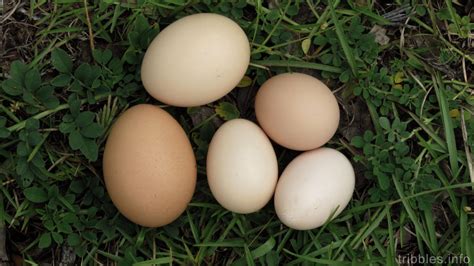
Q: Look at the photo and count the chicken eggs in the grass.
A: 5